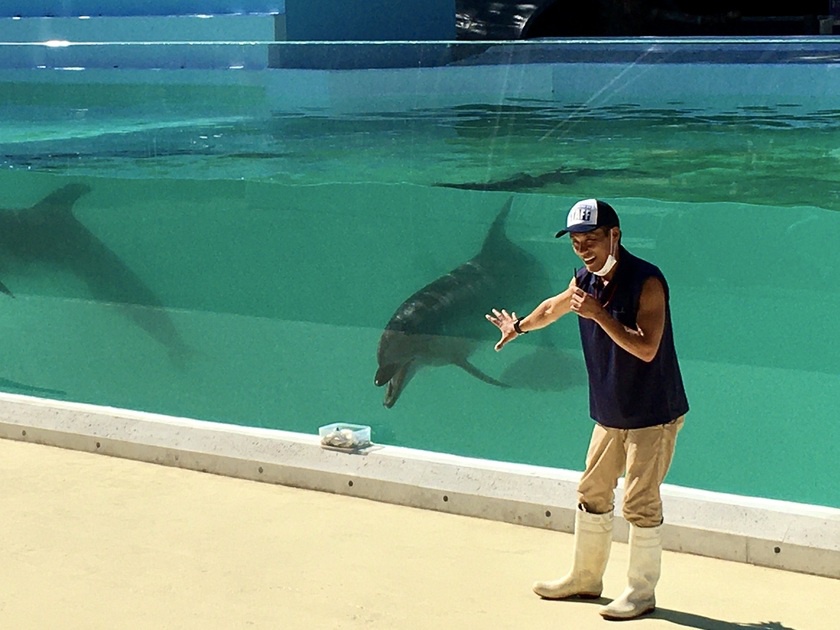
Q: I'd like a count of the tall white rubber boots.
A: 2